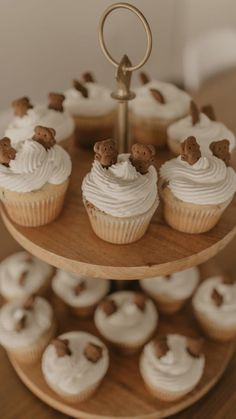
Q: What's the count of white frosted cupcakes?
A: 15